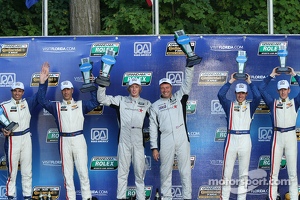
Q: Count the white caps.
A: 6